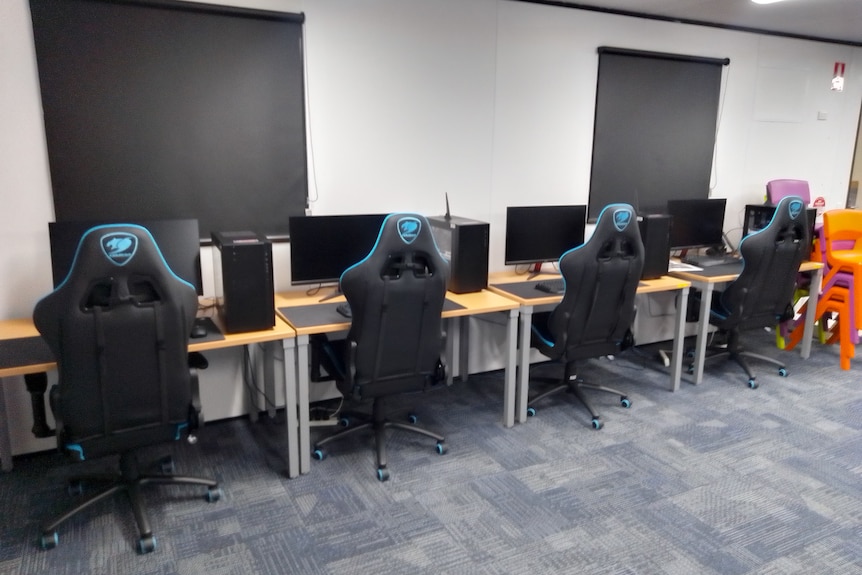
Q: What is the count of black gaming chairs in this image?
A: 4